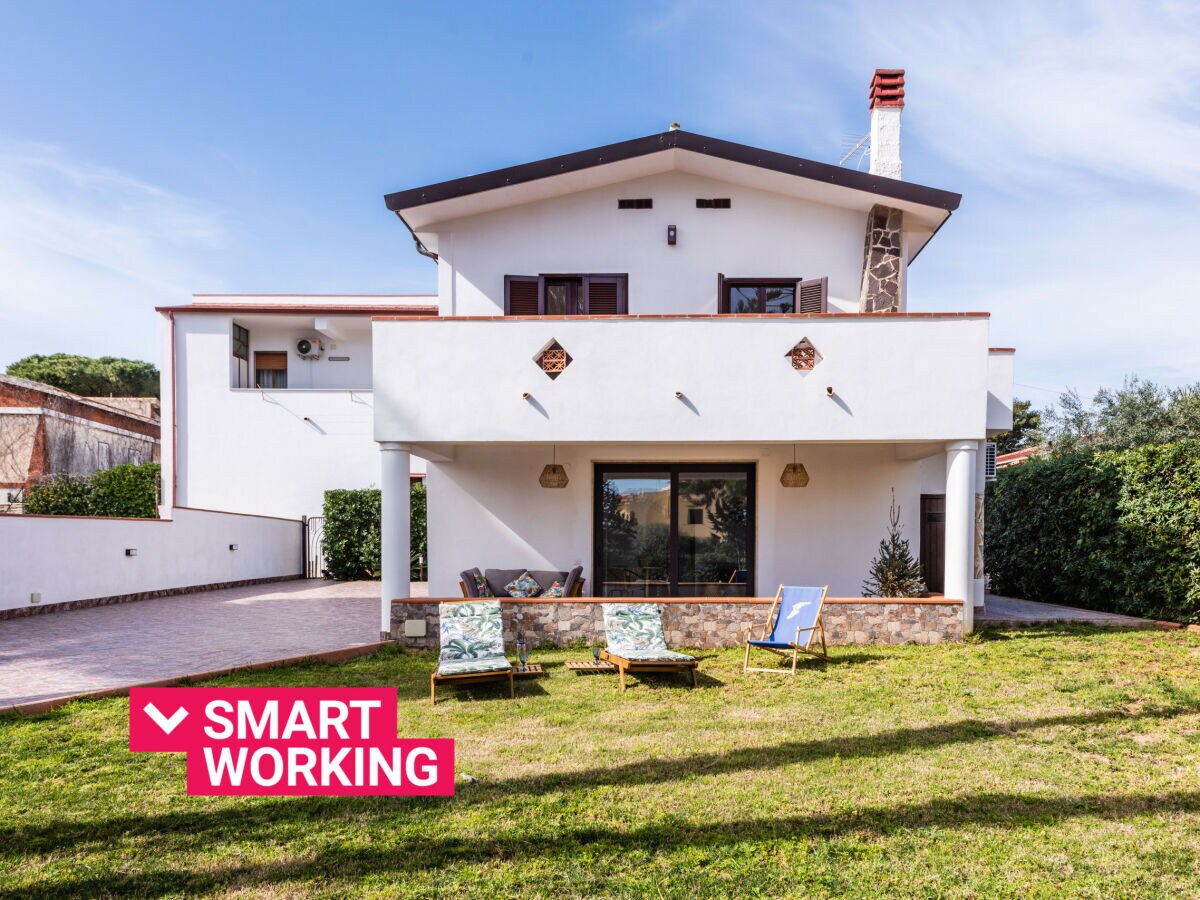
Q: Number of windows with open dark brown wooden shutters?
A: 2